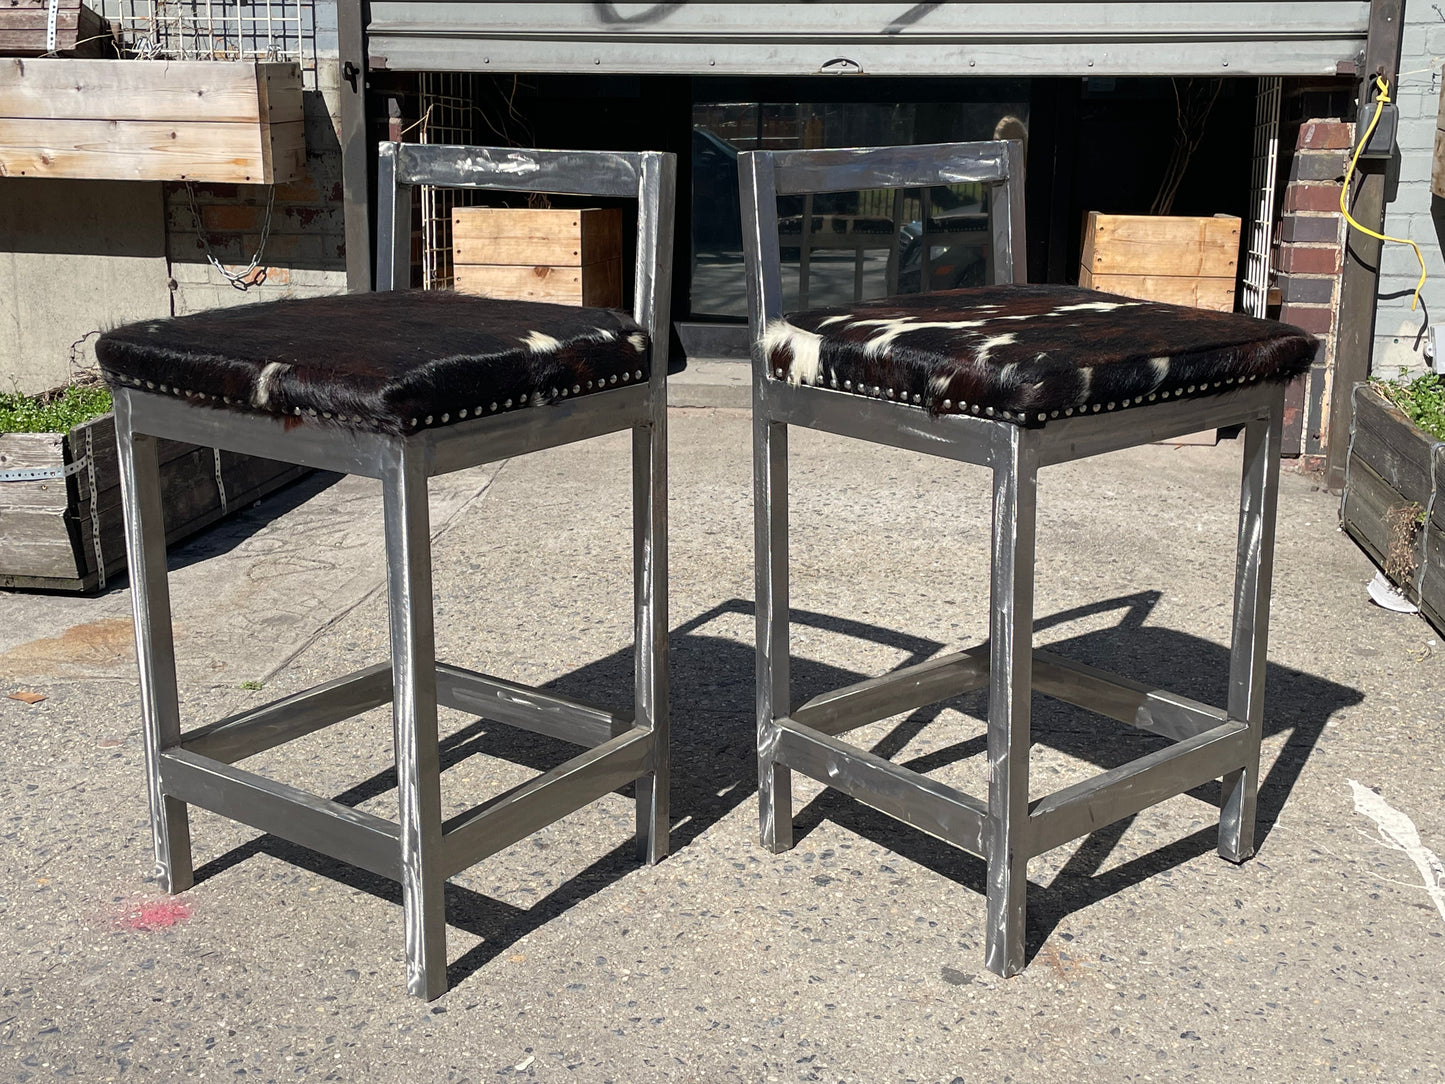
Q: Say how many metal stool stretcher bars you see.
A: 8